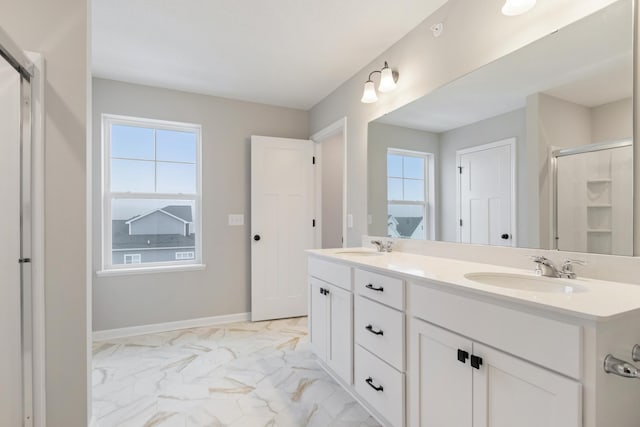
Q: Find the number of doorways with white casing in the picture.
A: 2